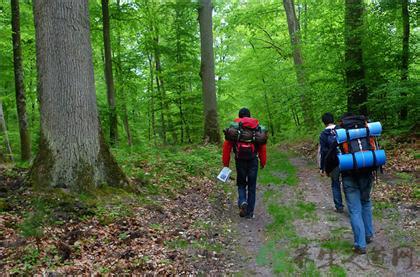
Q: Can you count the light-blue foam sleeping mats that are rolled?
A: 2